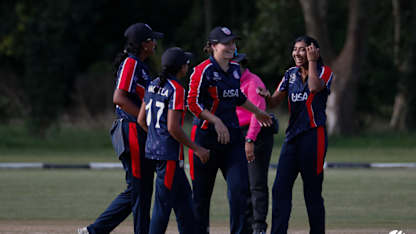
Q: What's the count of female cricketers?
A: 4